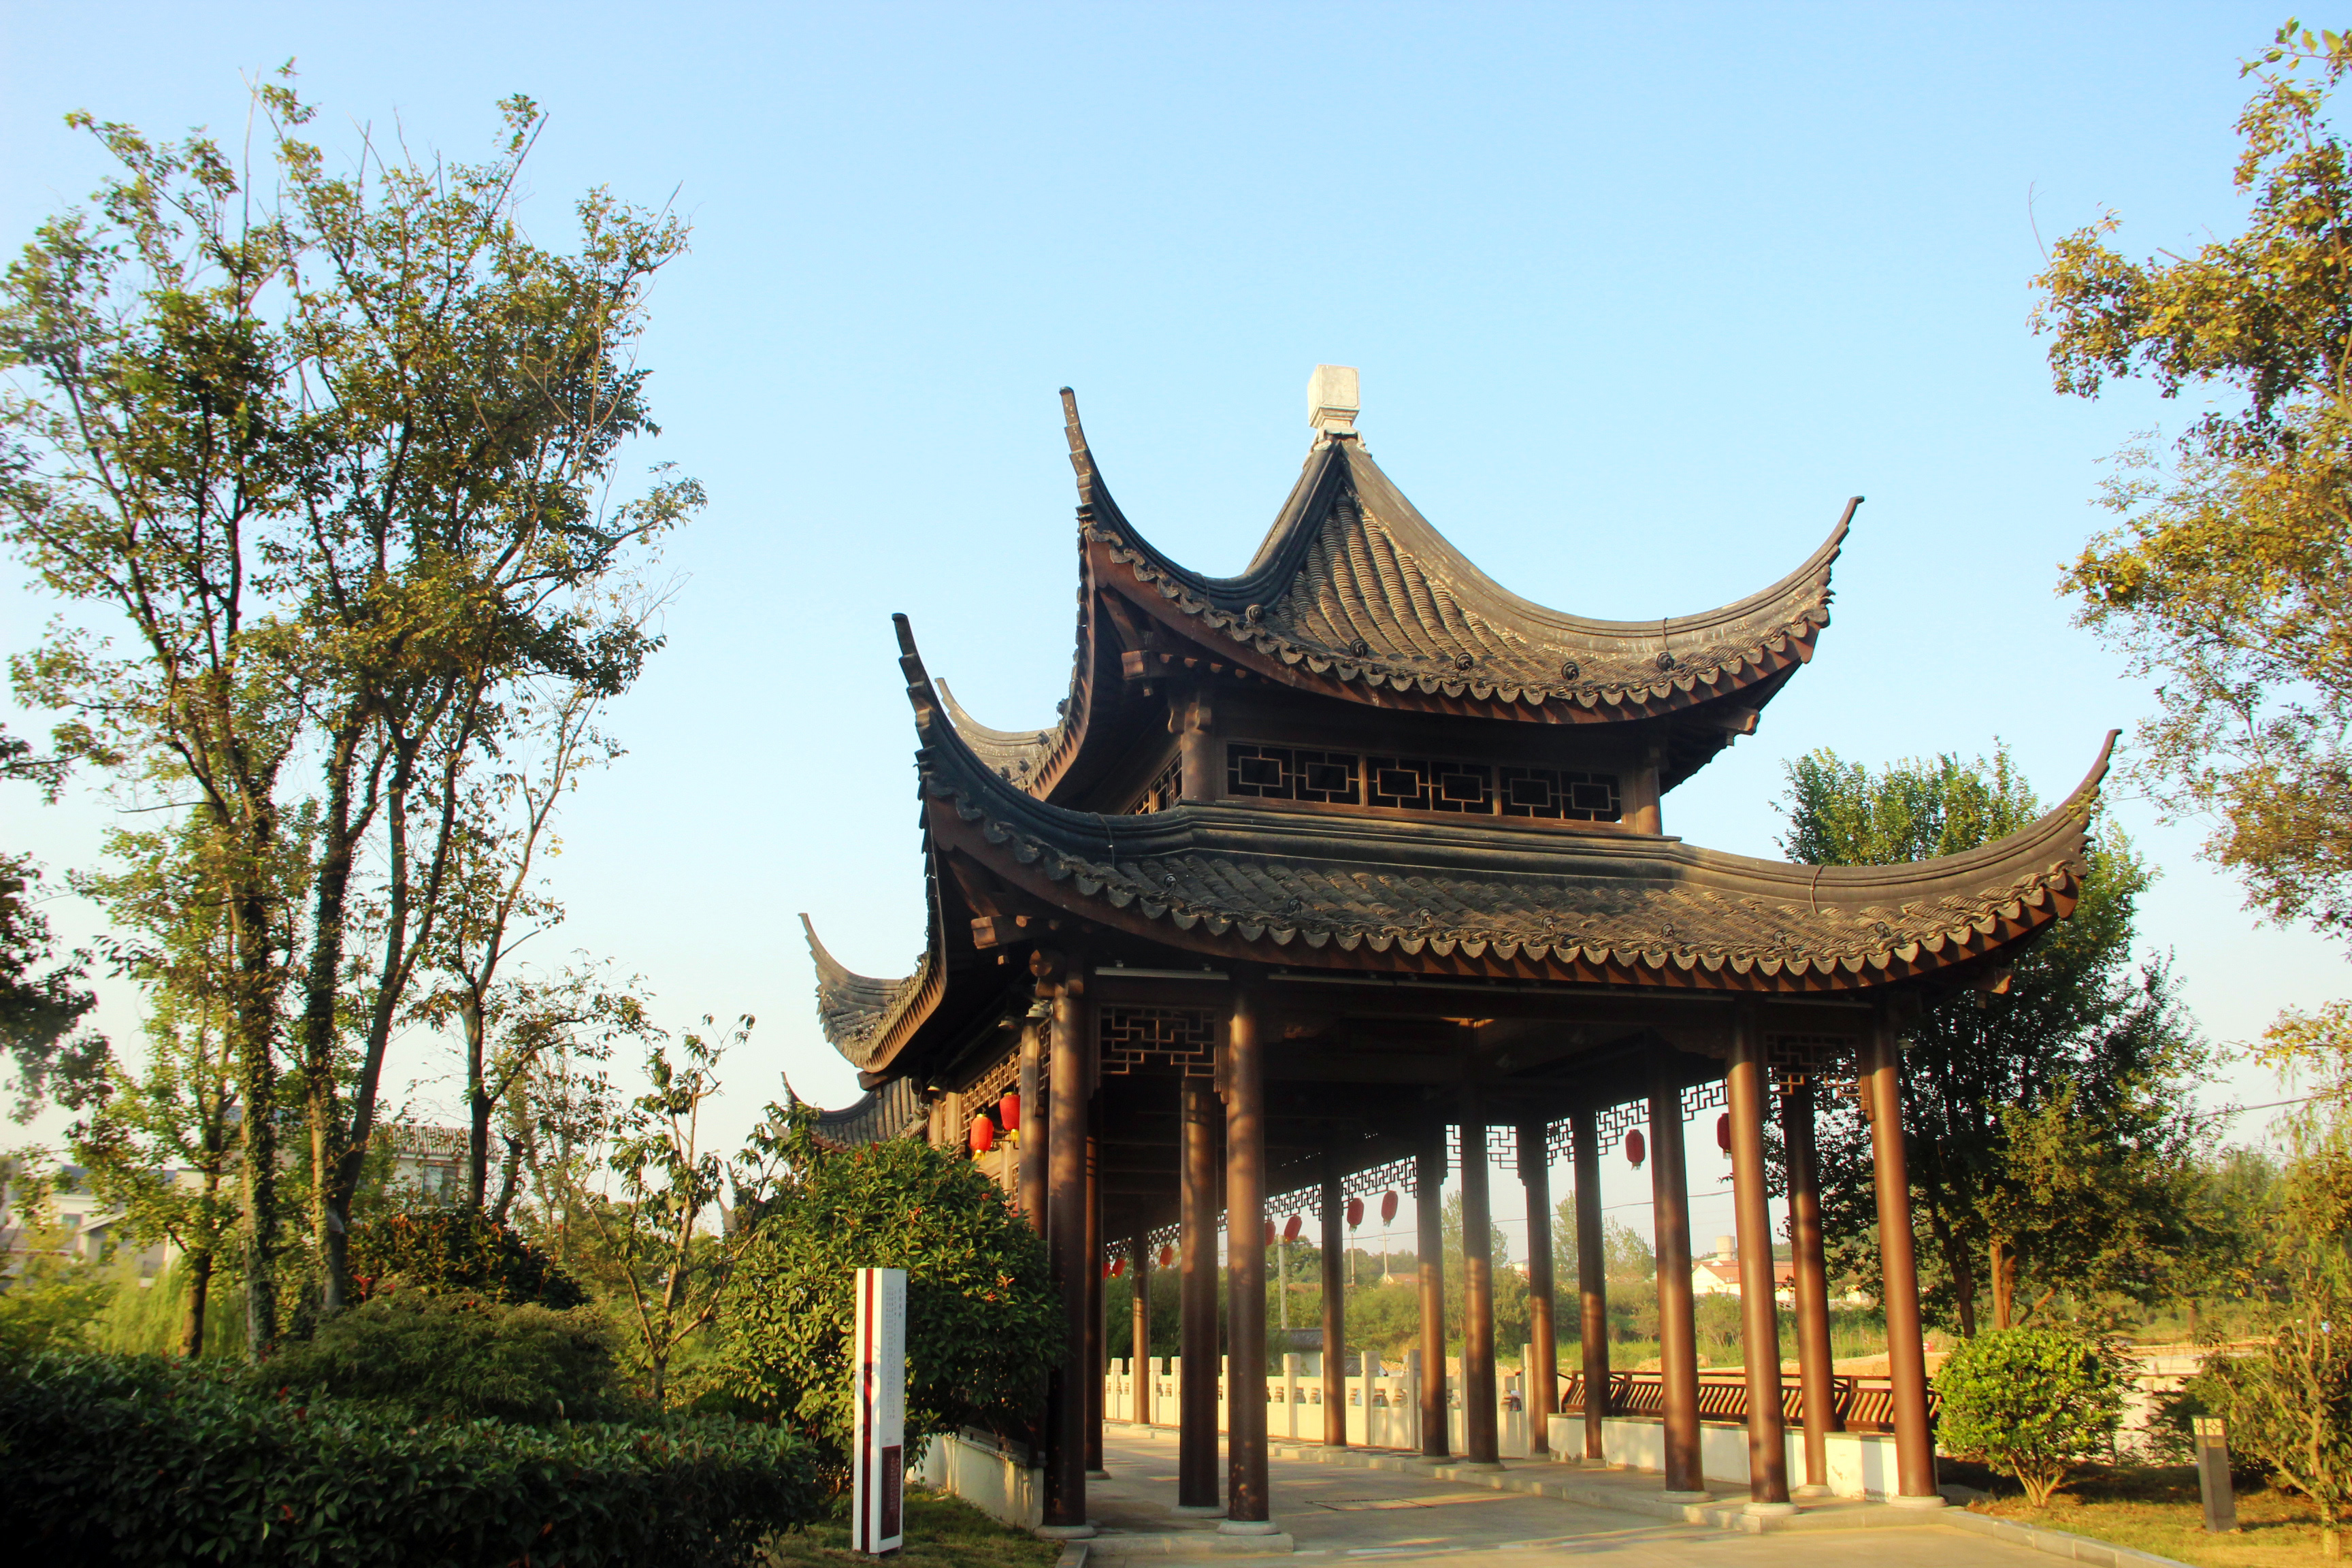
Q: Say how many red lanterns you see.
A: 11